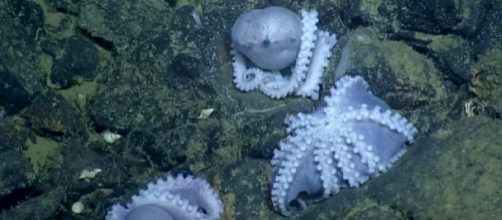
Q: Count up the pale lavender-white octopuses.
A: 3